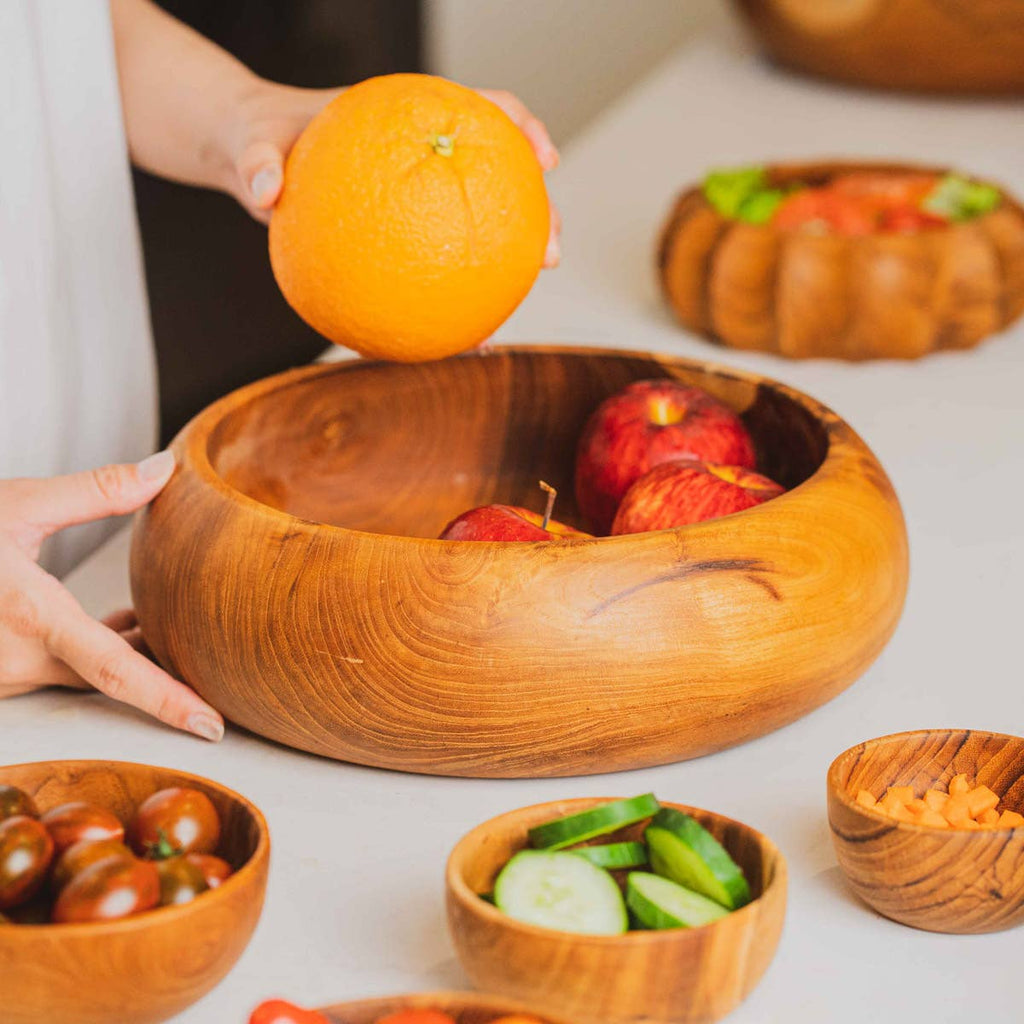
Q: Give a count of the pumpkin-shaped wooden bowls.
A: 1